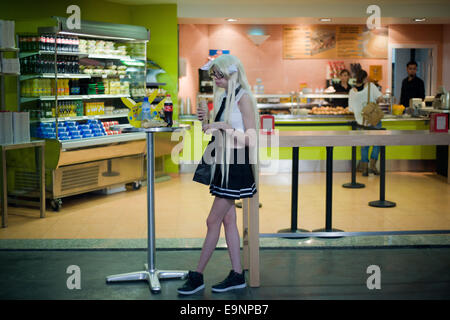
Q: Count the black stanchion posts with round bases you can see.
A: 4